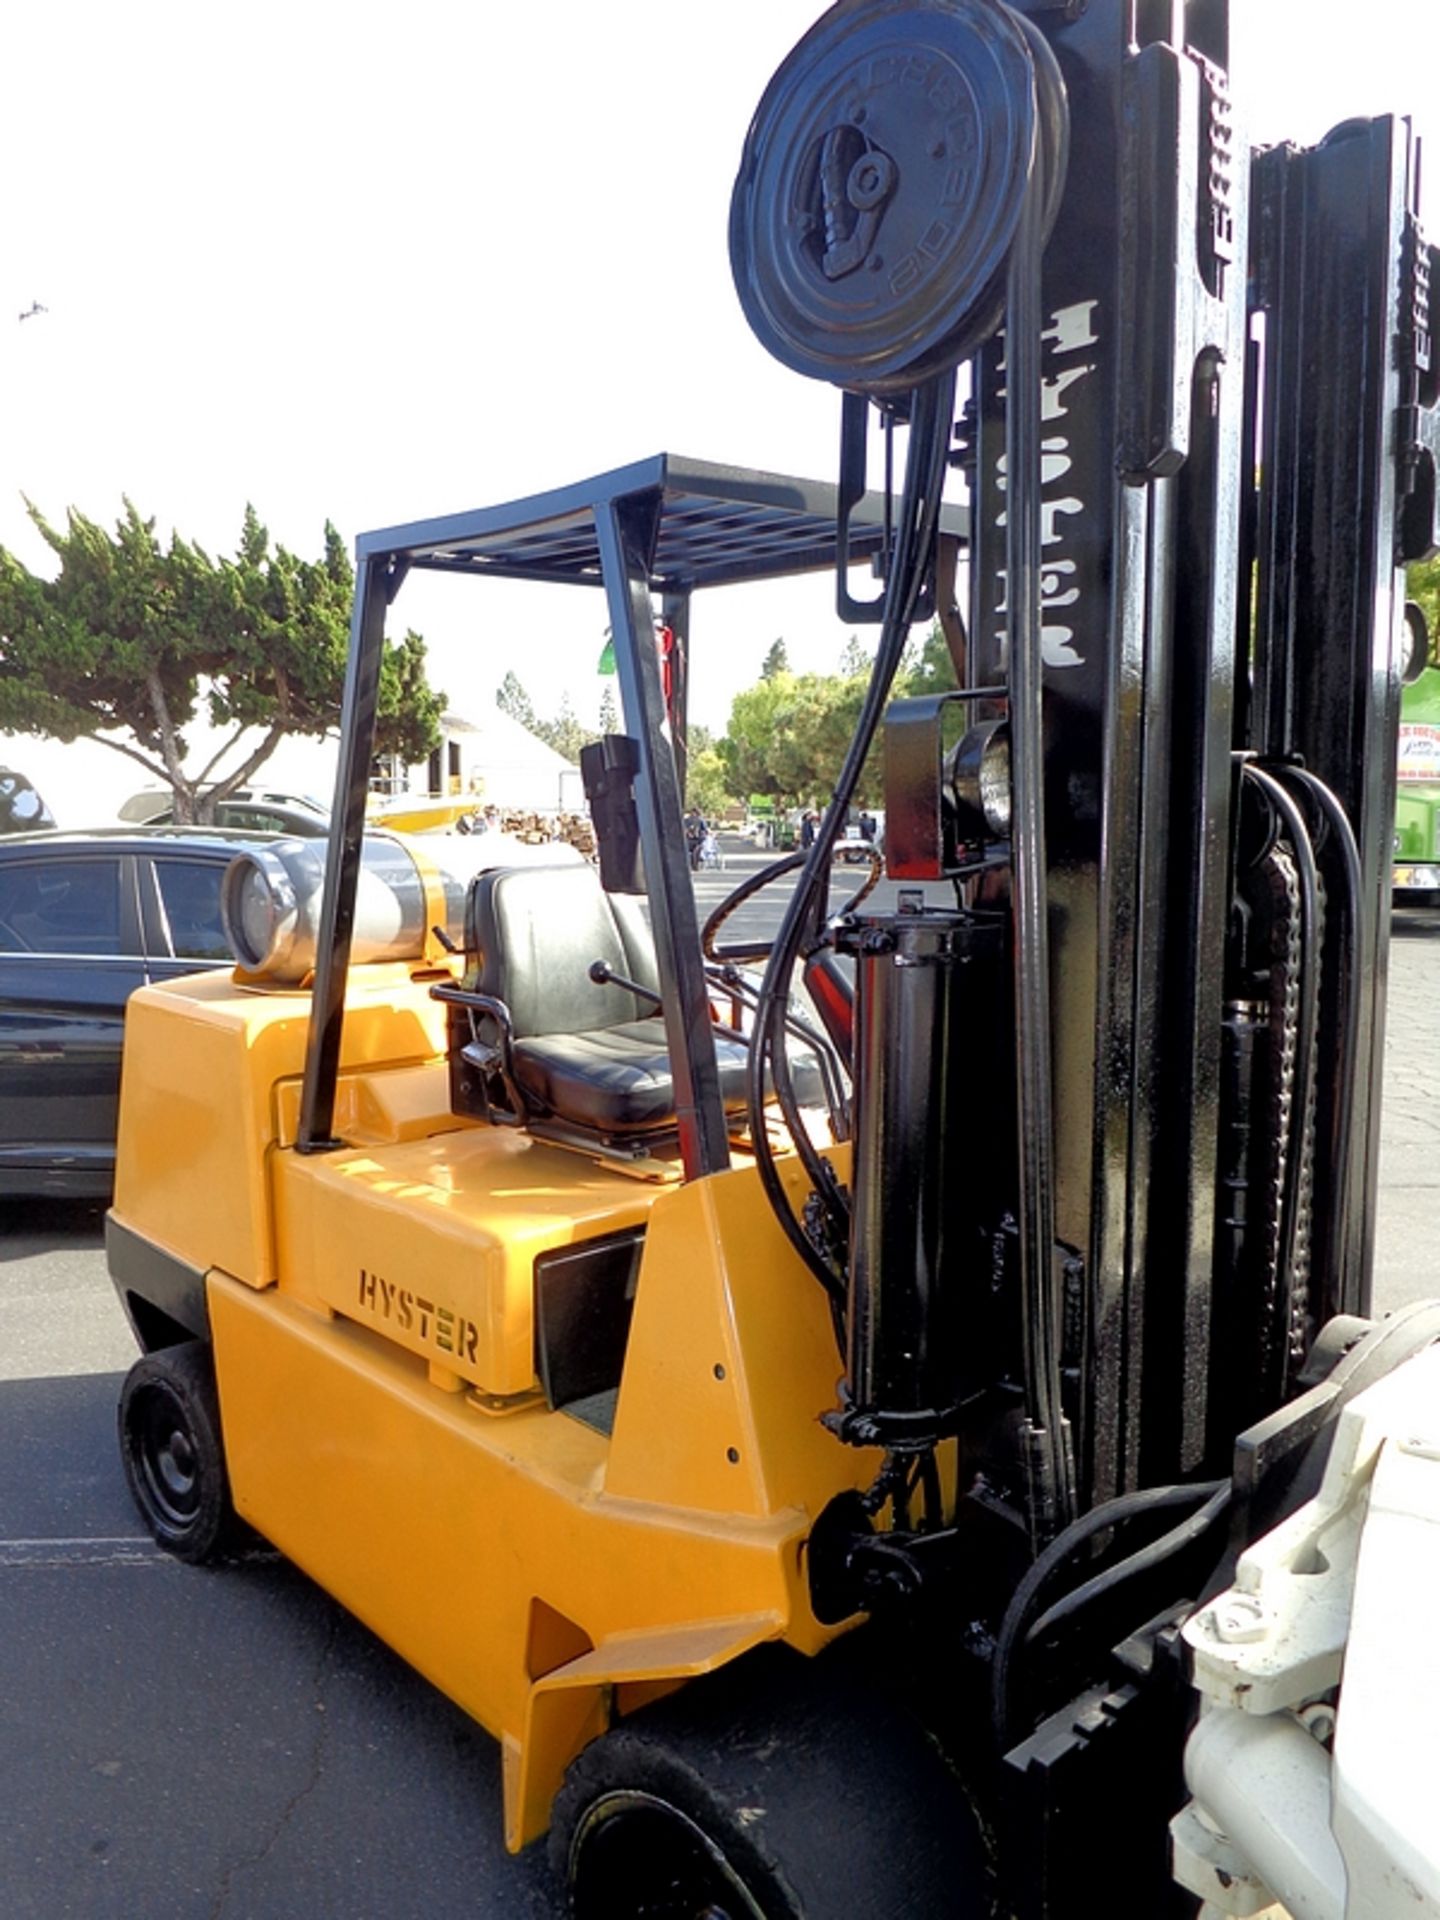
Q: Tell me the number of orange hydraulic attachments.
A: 0